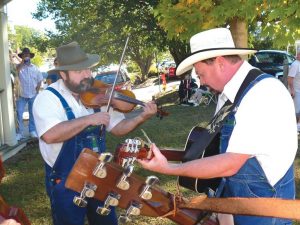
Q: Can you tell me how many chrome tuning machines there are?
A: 12